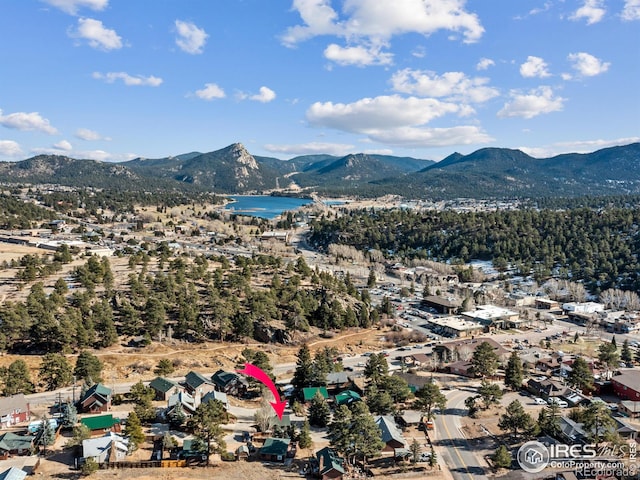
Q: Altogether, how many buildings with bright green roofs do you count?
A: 3